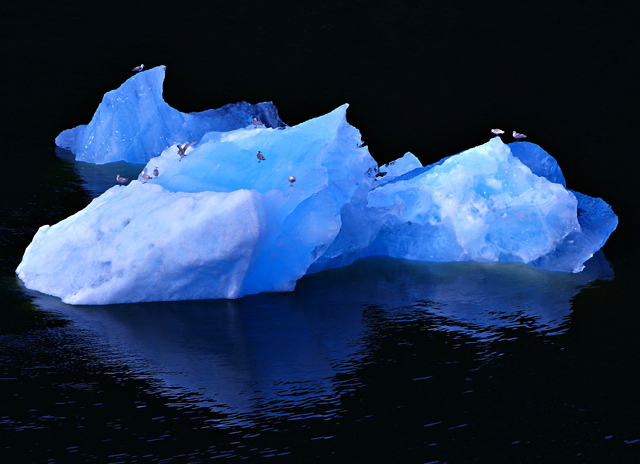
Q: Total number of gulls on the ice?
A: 10